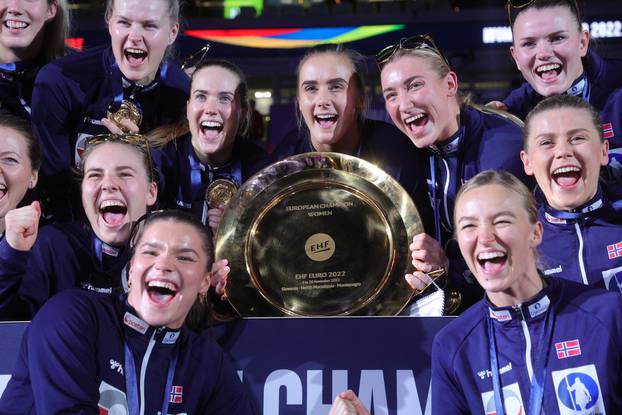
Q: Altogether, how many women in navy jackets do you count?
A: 11